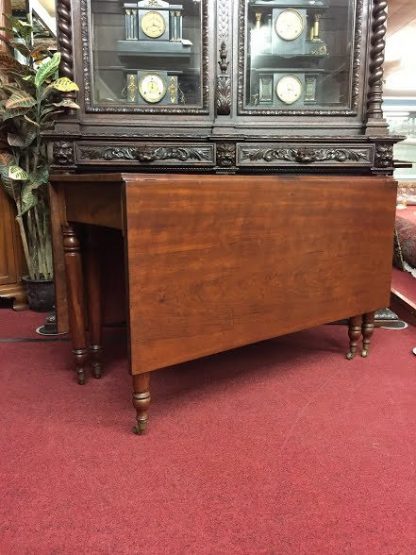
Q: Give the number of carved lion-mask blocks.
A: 3